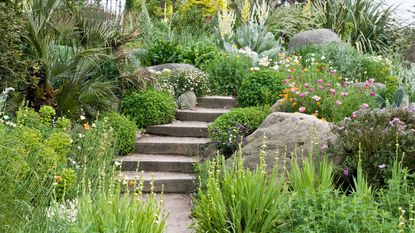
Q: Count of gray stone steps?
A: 6